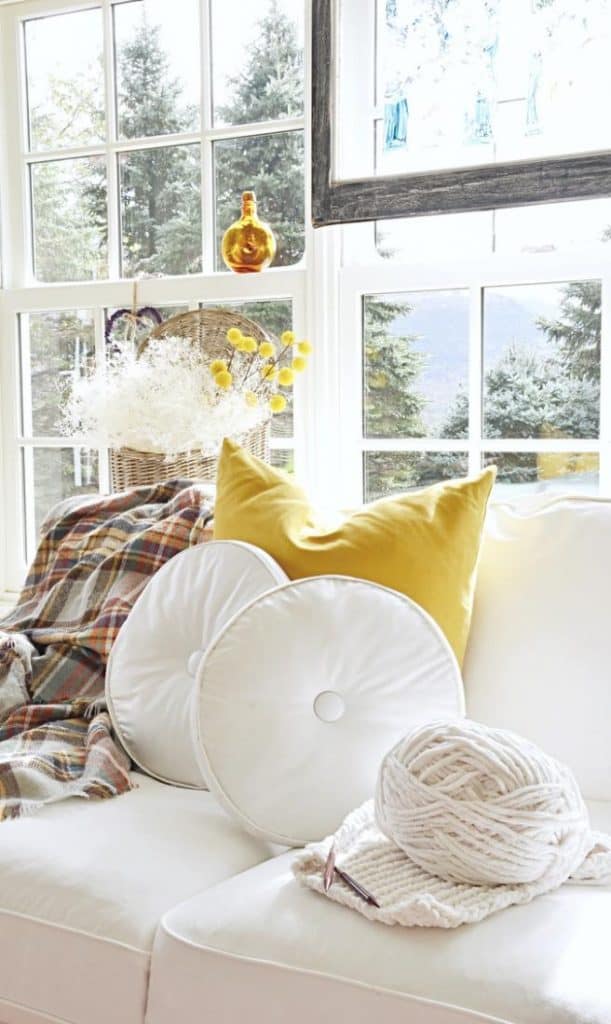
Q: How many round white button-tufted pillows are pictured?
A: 2